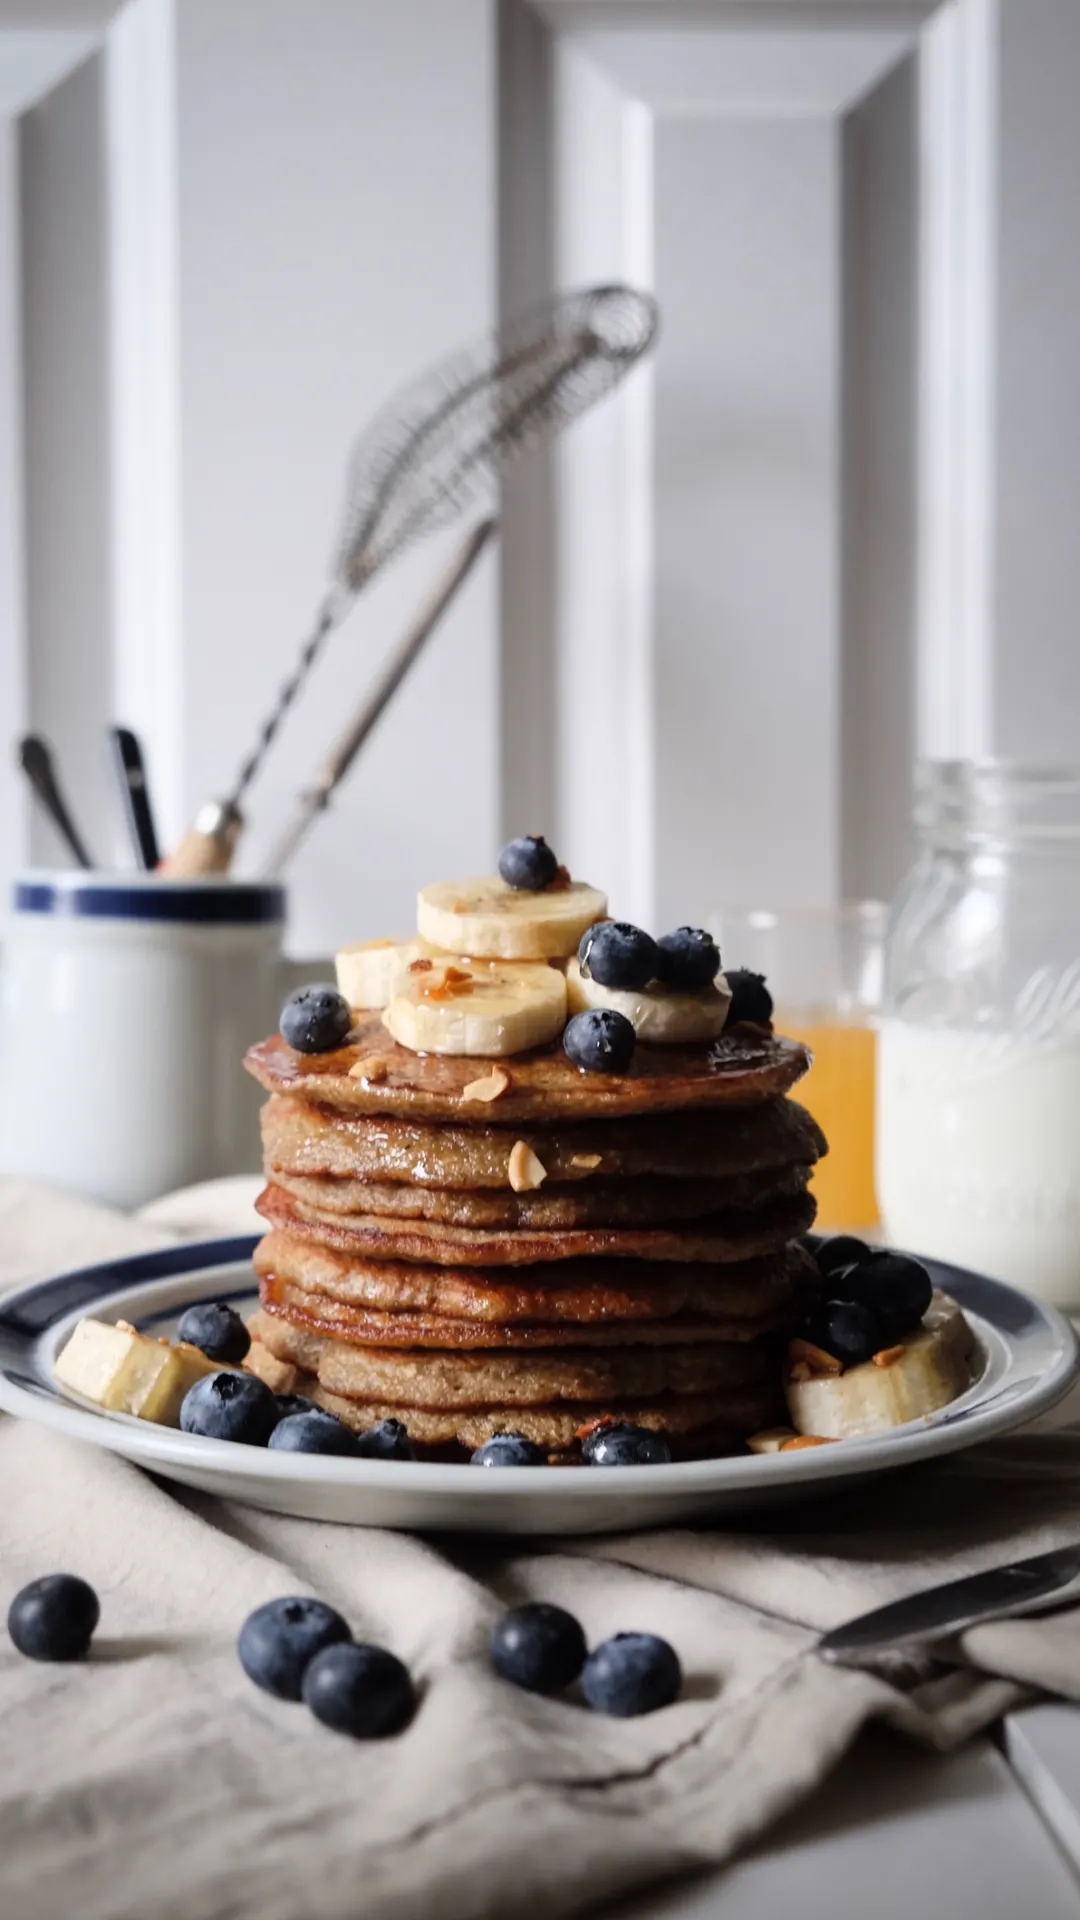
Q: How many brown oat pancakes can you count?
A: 8